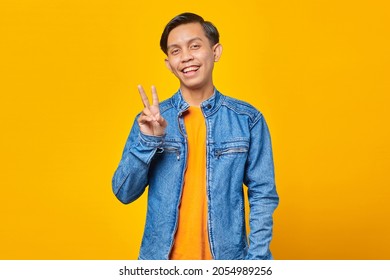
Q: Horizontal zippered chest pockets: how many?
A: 2